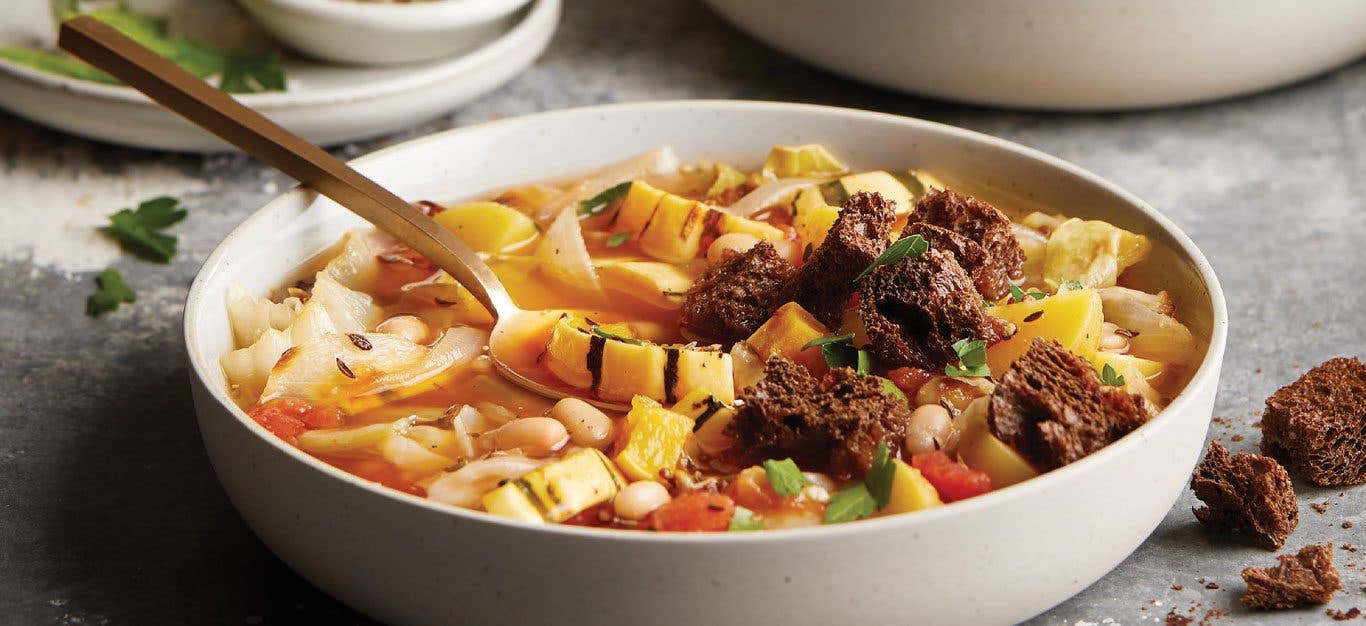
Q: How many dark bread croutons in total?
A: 9